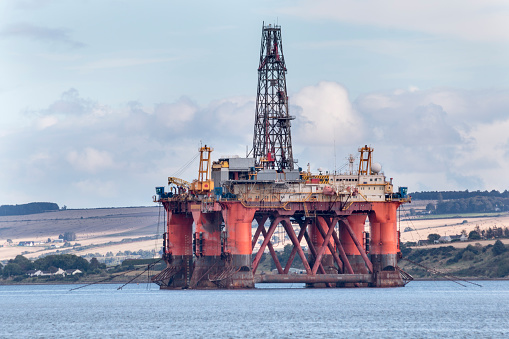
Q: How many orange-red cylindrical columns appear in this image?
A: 6